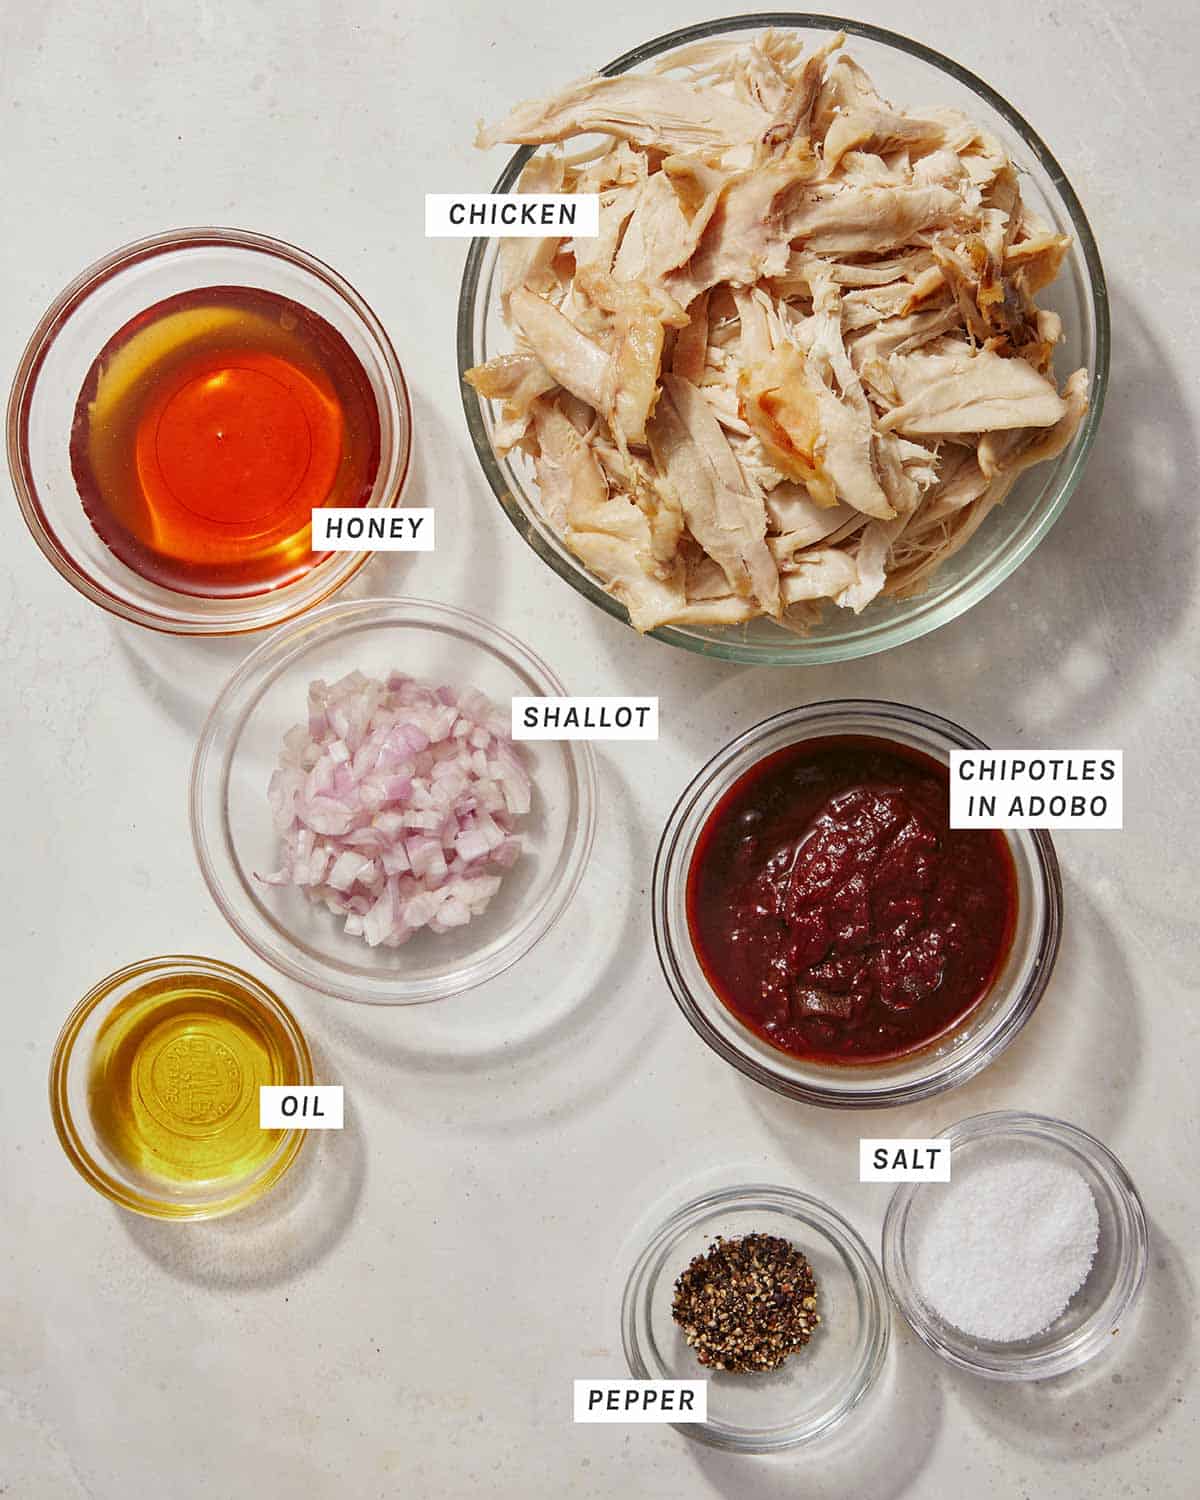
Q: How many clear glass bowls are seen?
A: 7